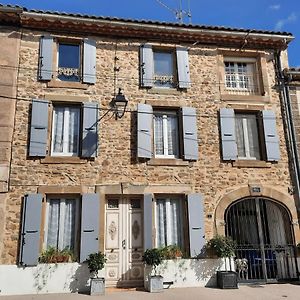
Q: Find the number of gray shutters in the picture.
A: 14